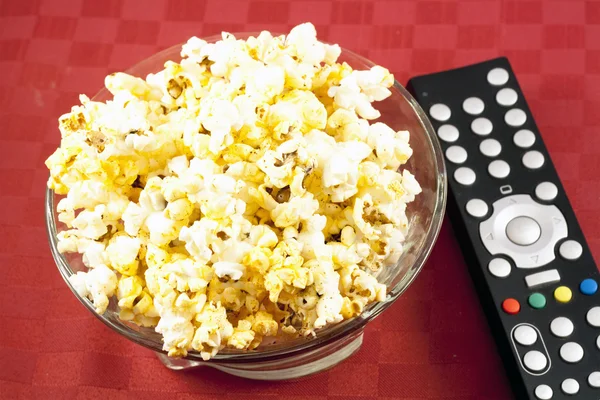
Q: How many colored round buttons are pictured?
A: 4